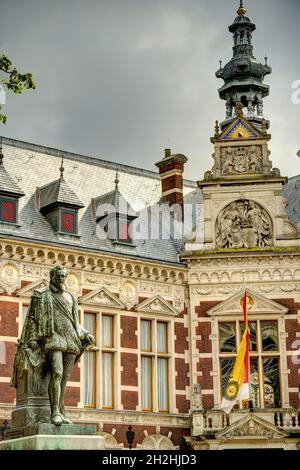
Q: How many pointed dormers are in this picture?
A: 3